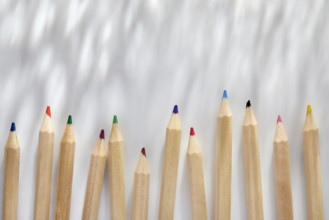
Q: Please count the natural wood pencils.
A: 12